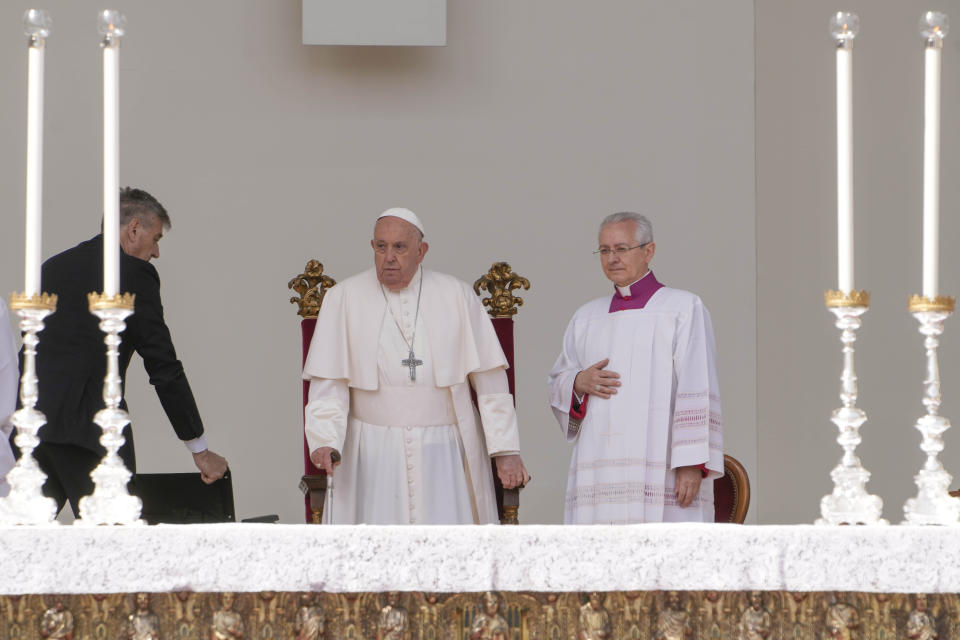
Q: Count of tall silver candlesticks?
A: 4